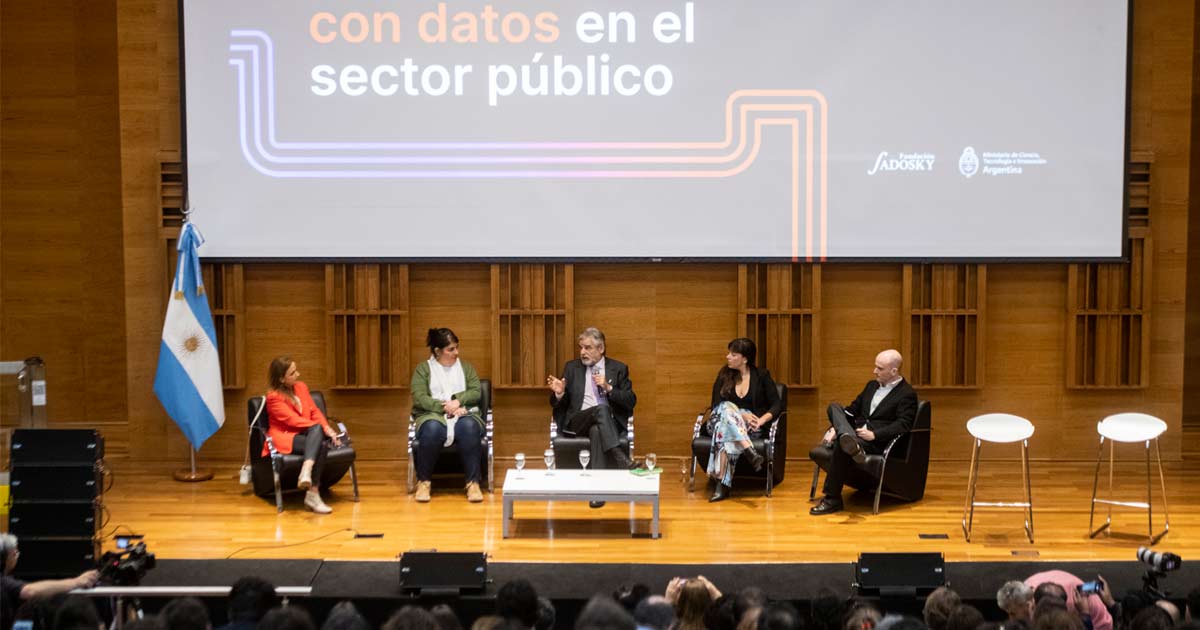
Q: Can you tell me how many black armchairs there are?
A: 5